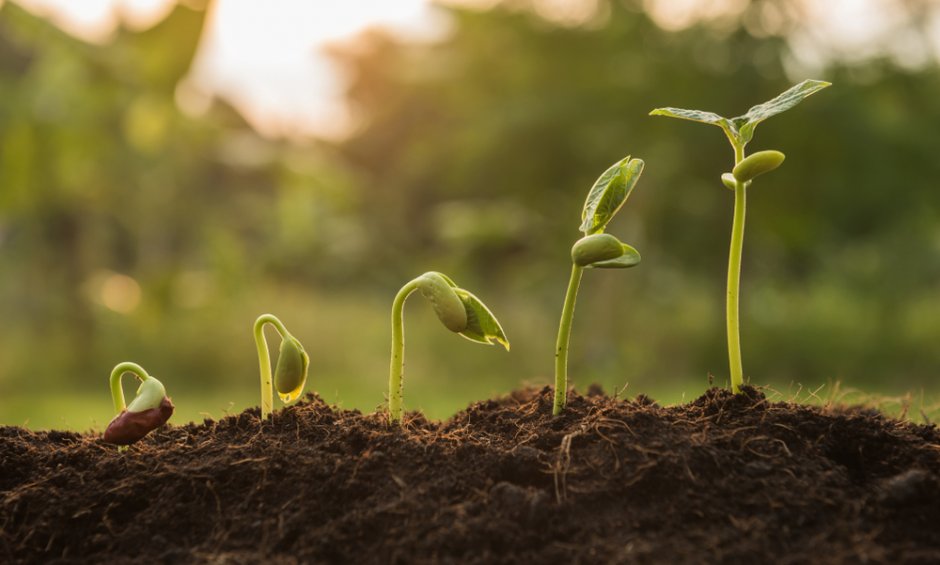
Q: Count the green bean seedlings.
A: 5